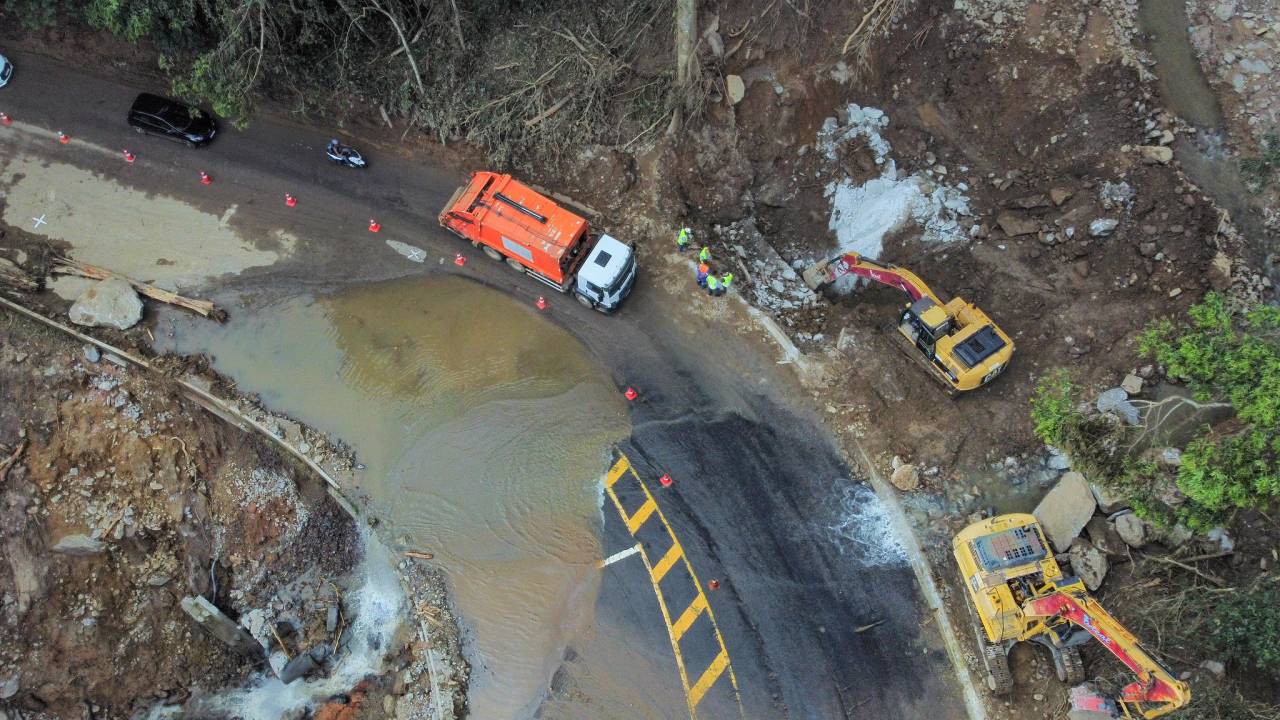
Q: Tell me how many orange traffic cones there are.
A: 11